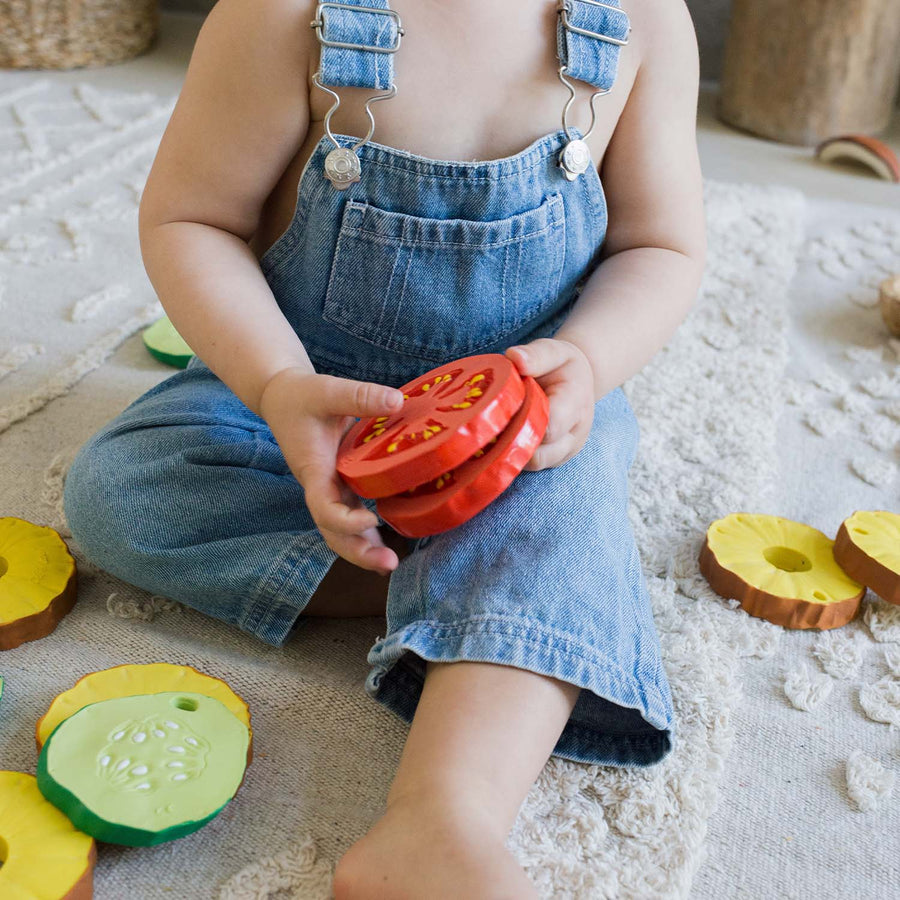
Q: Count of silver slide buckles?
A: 2